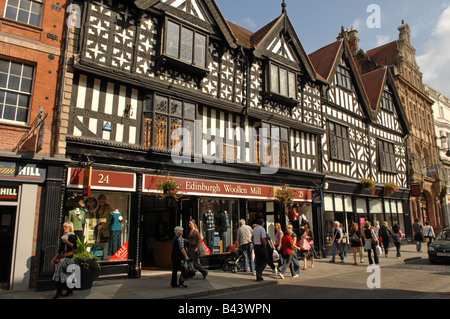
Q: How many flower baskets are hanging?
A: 4